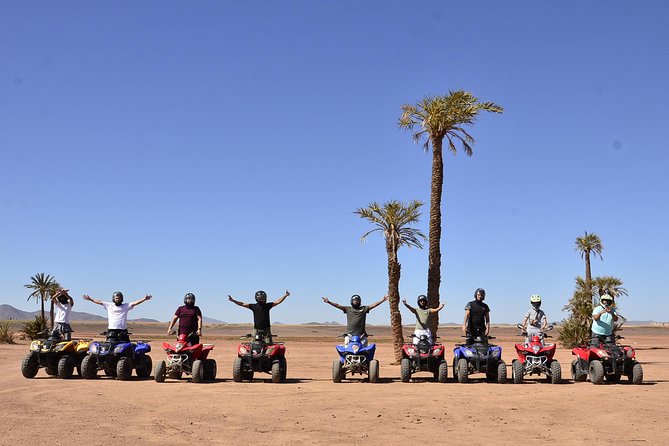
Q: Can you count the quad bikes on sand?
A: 9